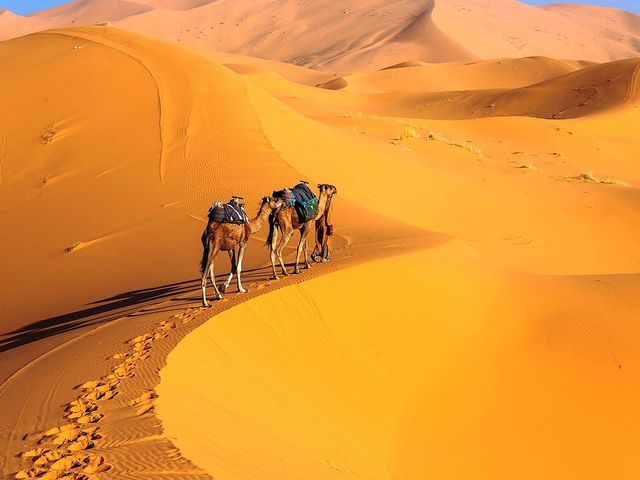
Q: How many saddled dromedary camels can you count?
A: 2